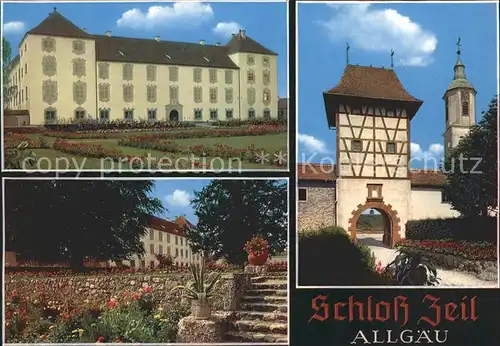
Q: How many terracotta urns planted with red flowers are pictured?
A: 1